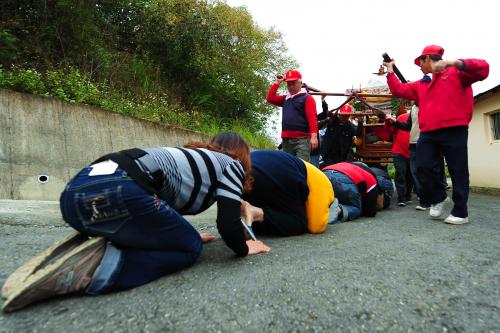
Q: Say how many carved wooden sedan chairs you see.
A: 1